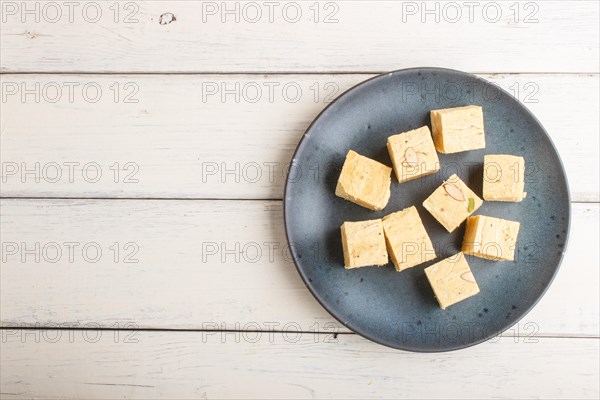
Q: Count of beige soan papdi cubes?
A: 9